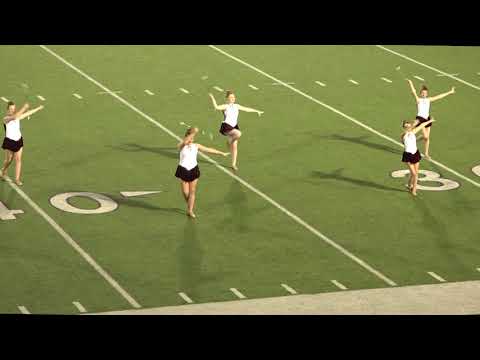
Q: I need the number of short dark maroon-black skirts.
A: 5